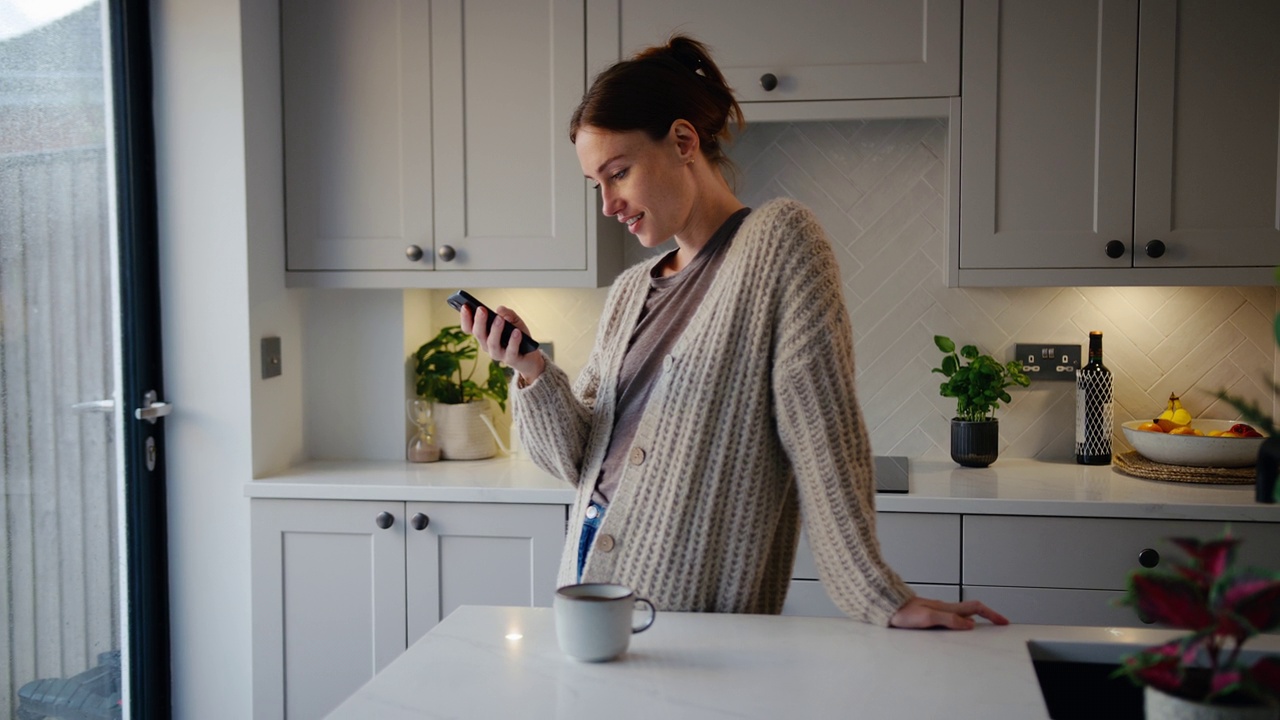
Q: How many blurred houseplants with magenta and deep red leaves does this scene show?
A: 1